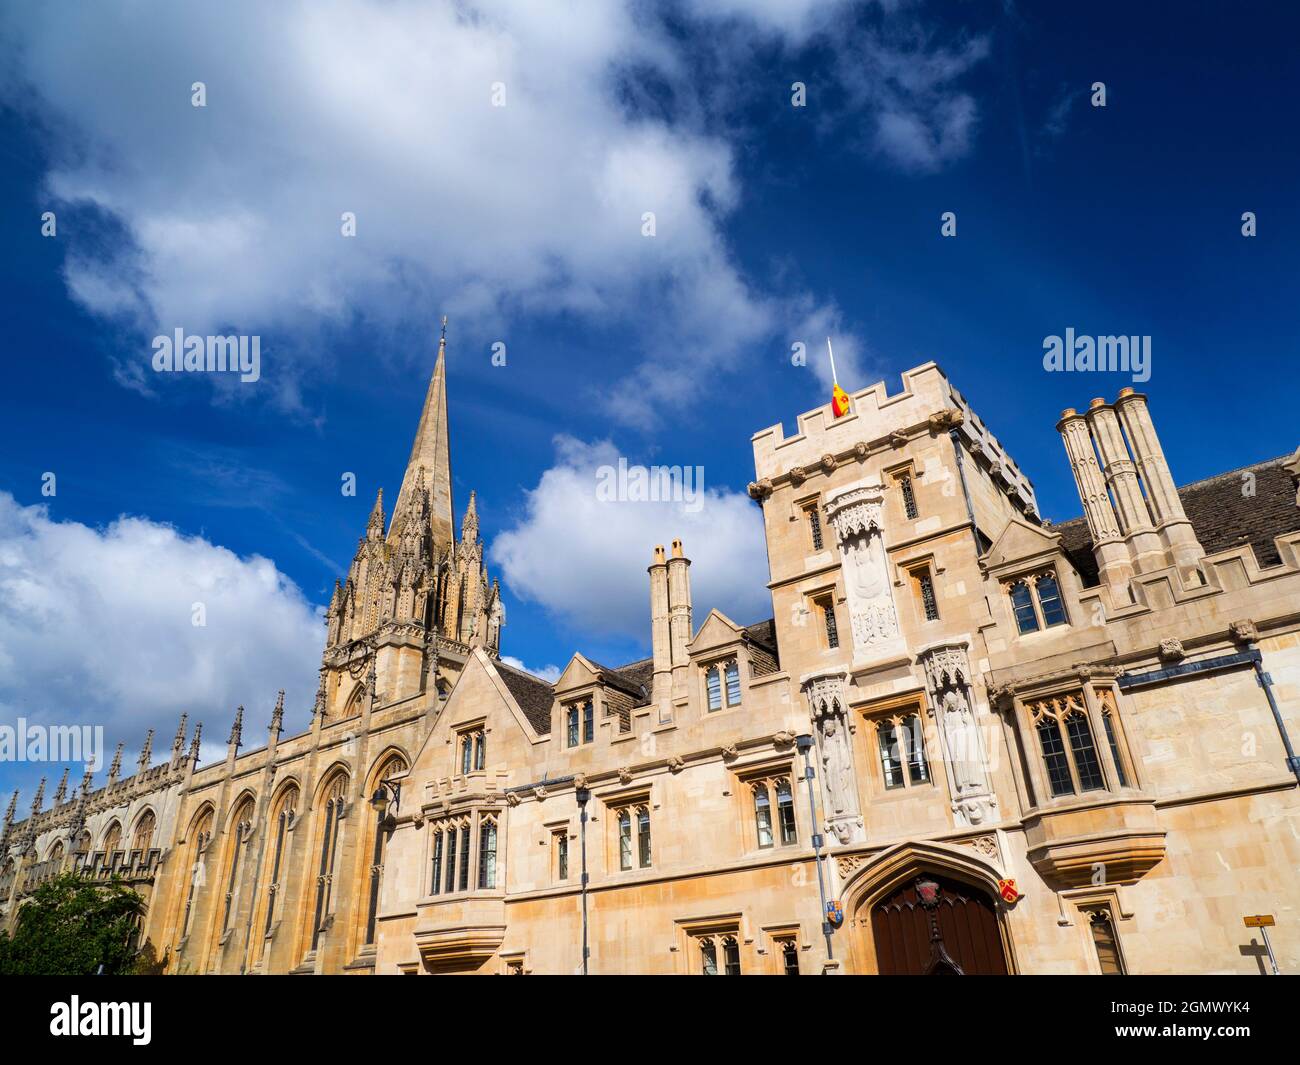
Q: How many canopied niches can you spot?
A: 3